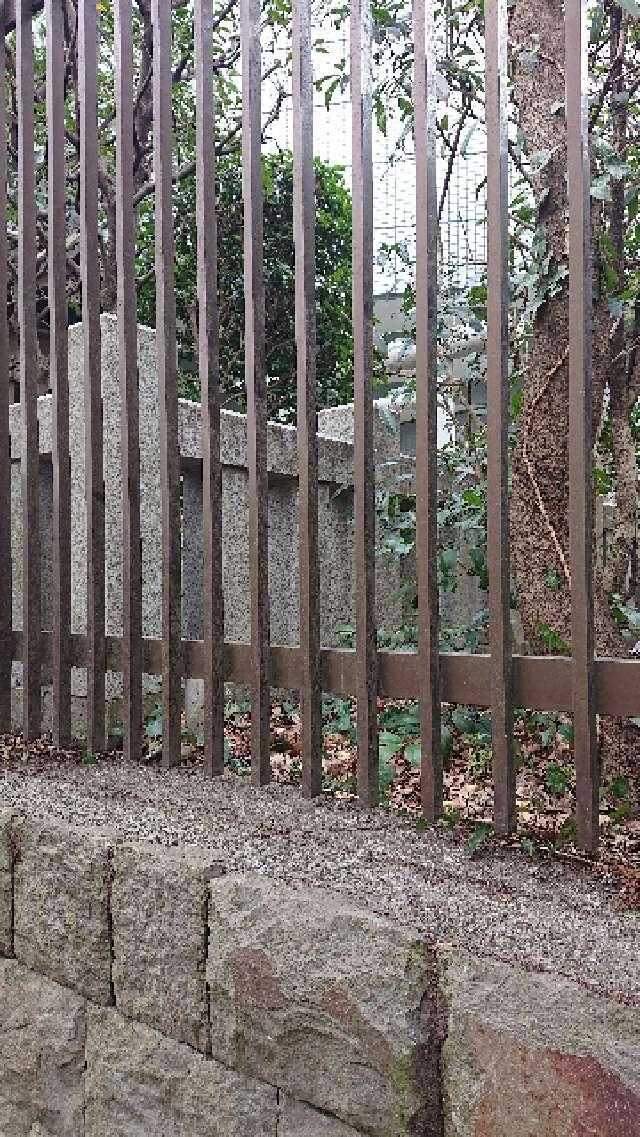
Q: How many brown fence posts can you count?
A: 13